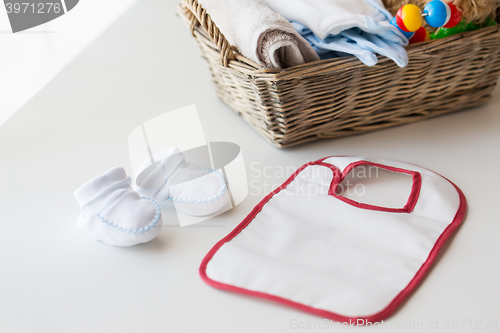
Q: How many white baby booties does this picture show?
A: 2